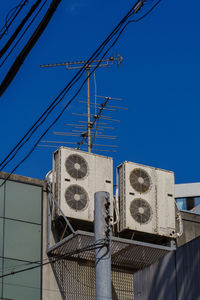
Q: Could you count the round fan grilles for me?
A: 4